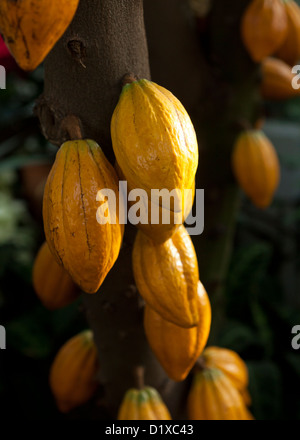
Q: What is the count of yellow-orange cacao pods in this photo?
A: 15